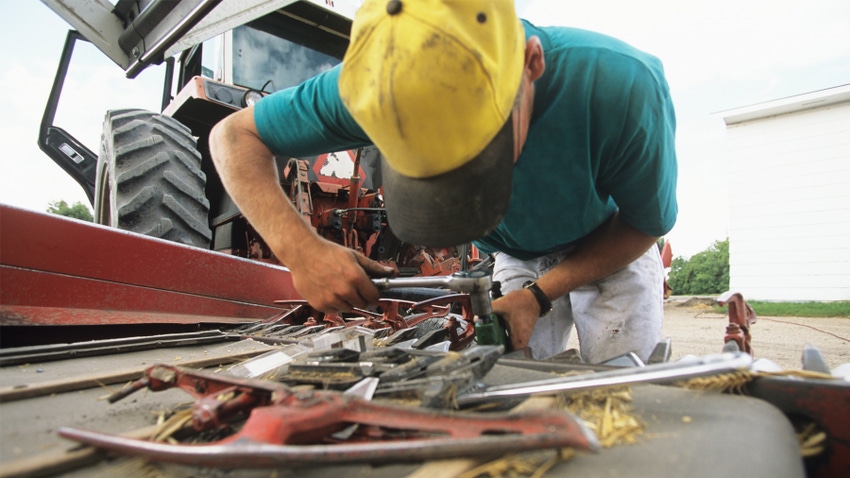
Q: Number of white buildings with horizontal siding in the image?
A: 1